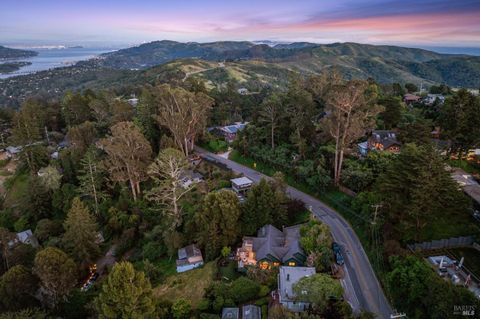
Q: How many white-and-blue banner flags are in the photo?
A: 0